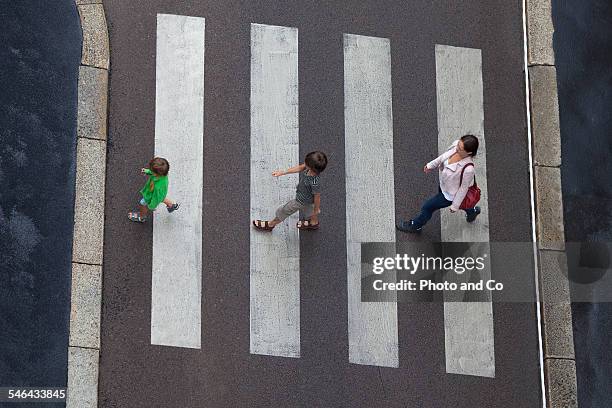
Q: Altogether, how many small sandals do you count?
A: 4